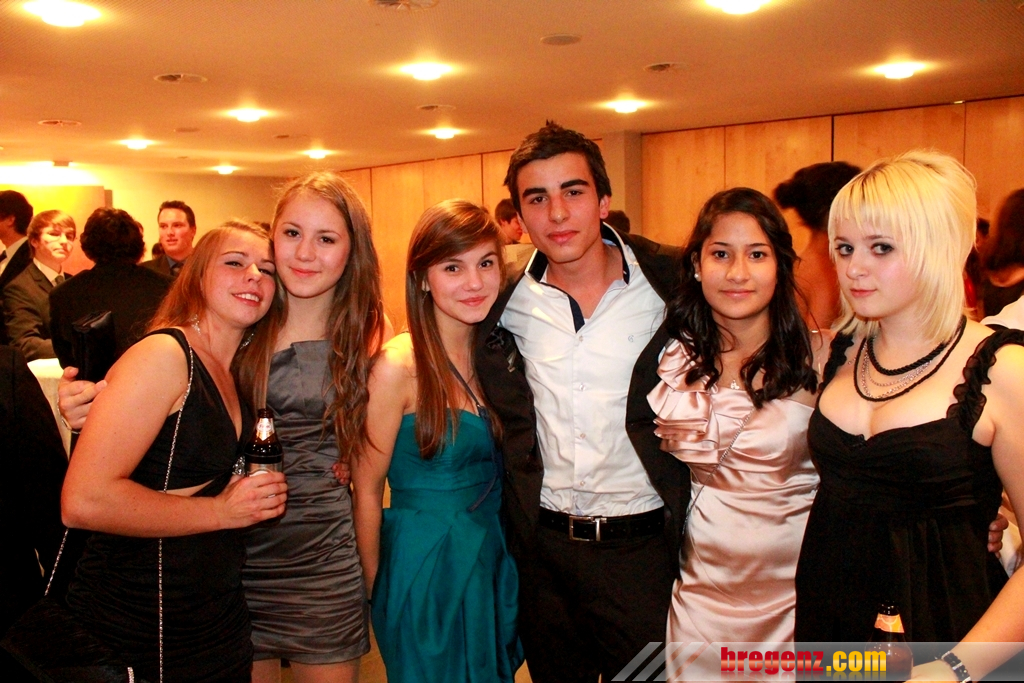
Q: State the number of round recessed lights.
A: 10